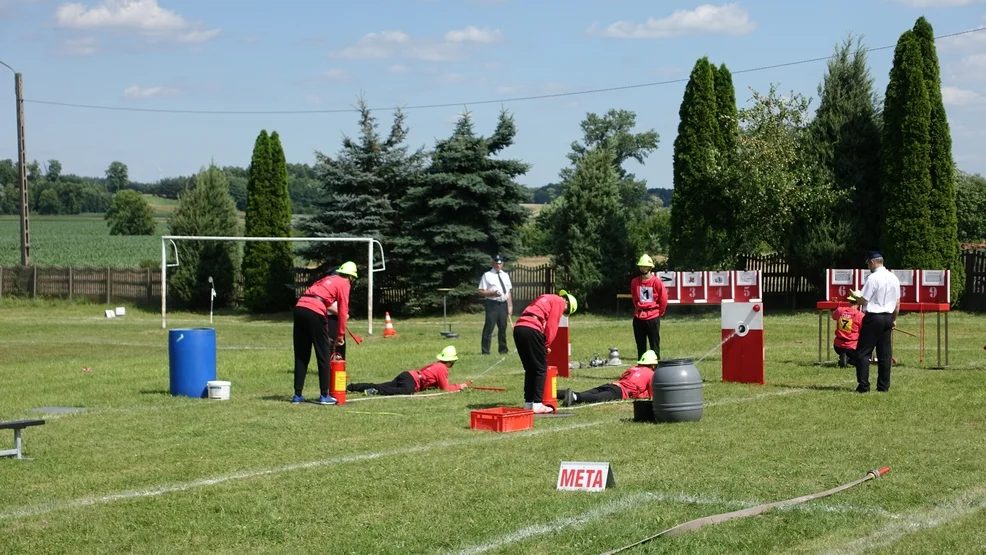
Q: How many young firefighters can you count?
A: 6